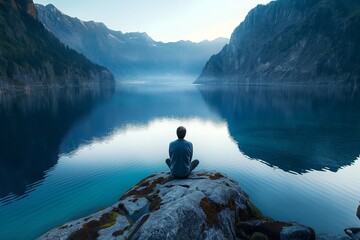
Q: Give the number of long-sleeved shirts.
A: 1